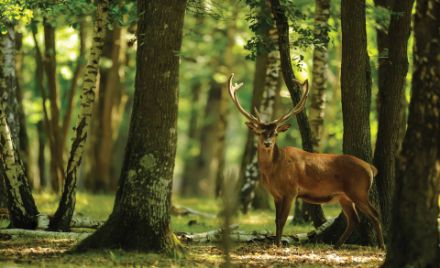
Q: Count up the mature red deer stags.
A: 1